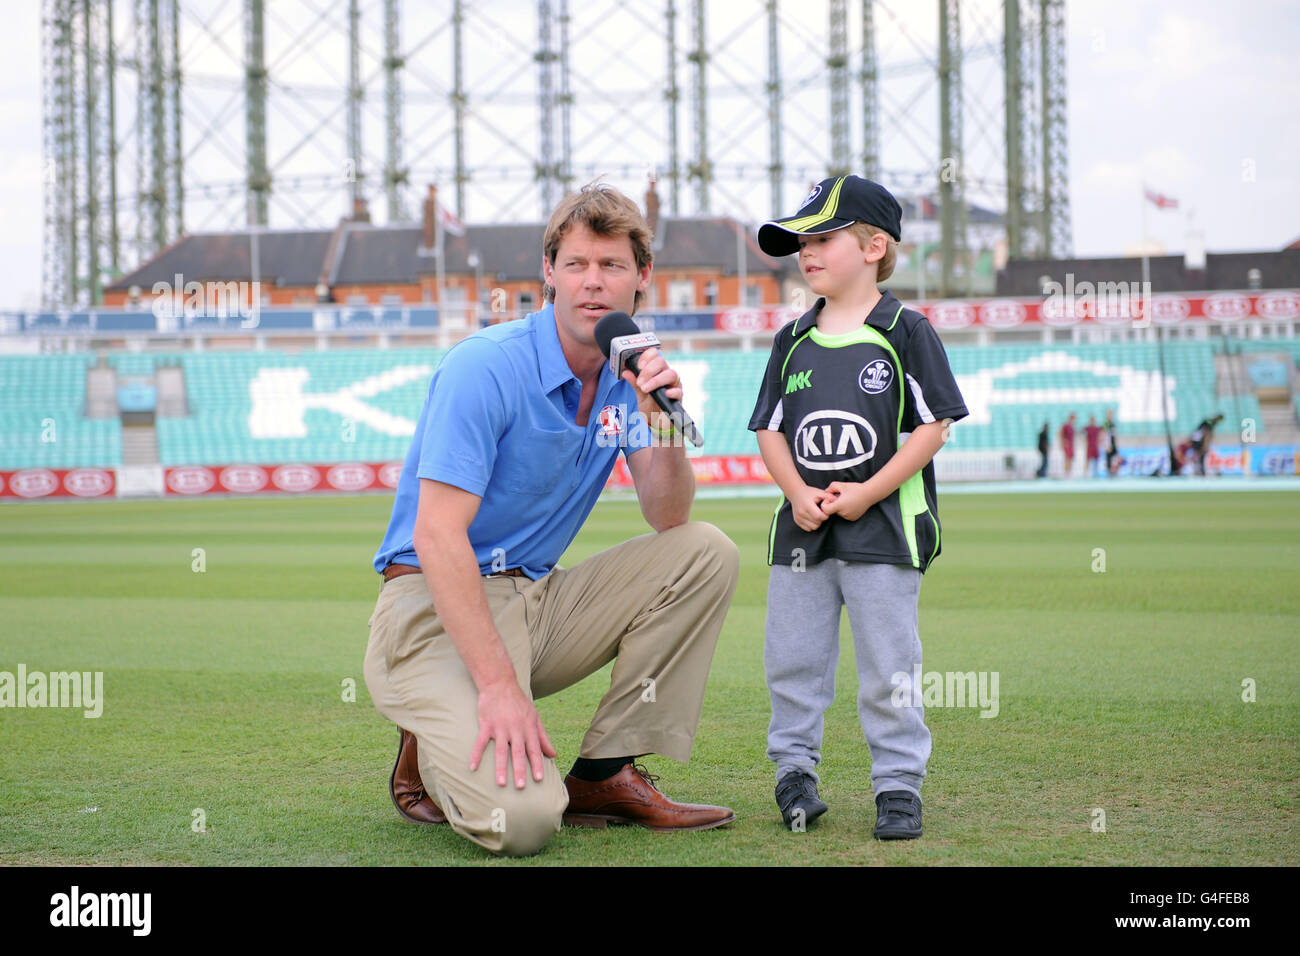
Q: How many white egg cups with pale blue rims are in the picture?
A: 0